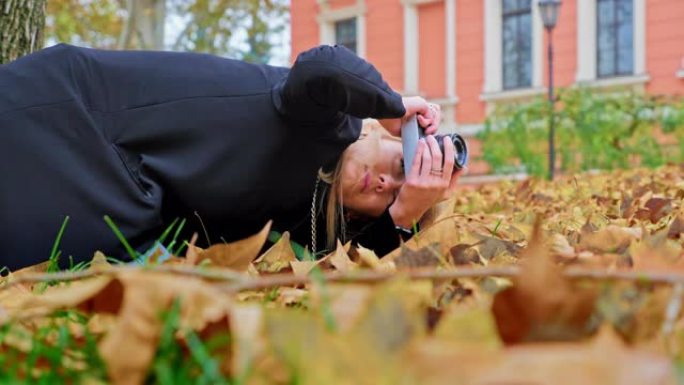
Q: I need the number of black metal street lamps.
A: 1